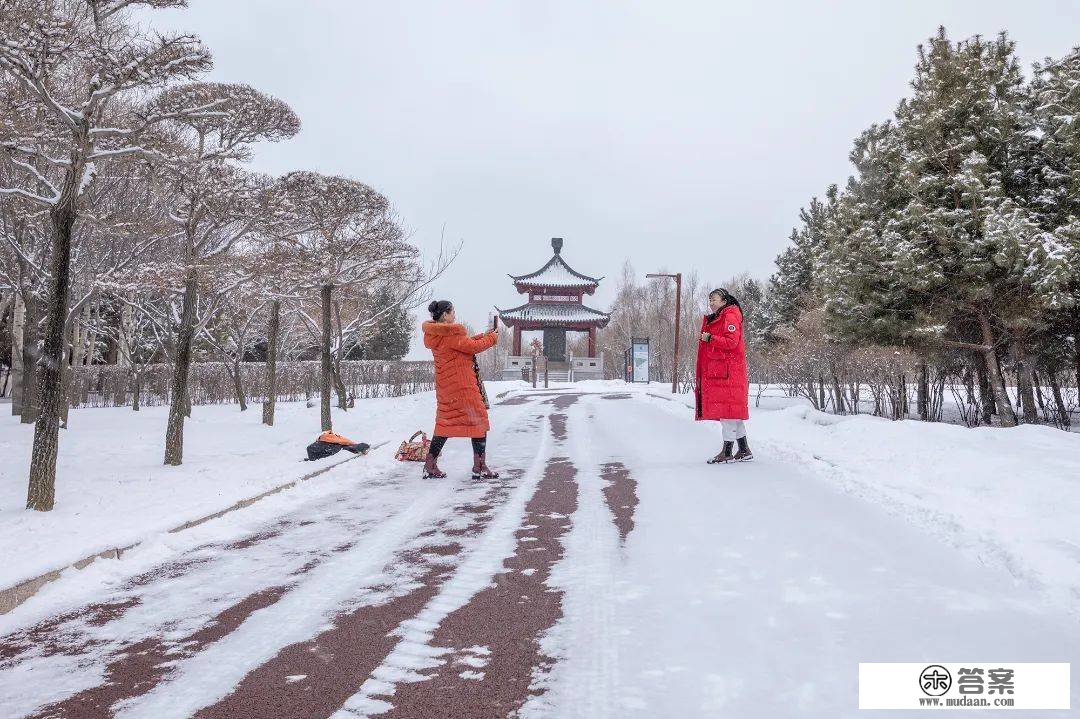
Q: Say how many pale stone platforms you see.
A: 1